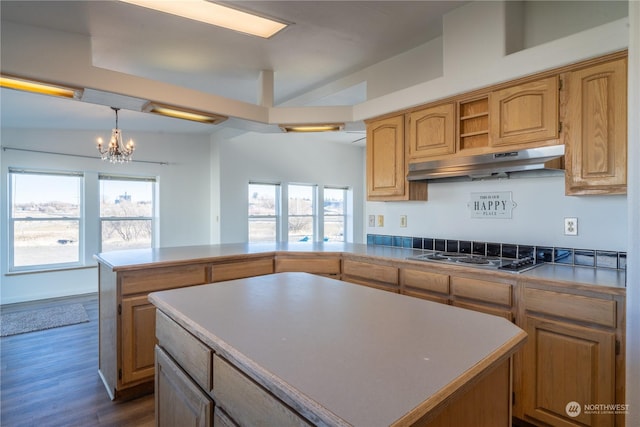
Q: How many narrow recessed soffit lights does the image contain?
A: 3